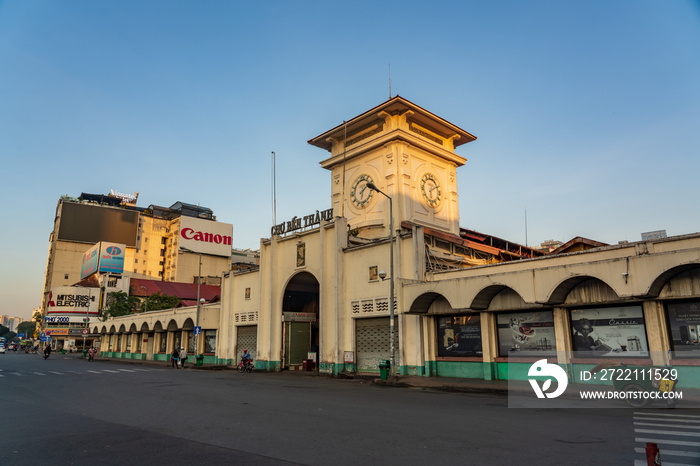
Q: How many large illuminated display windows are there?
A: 4